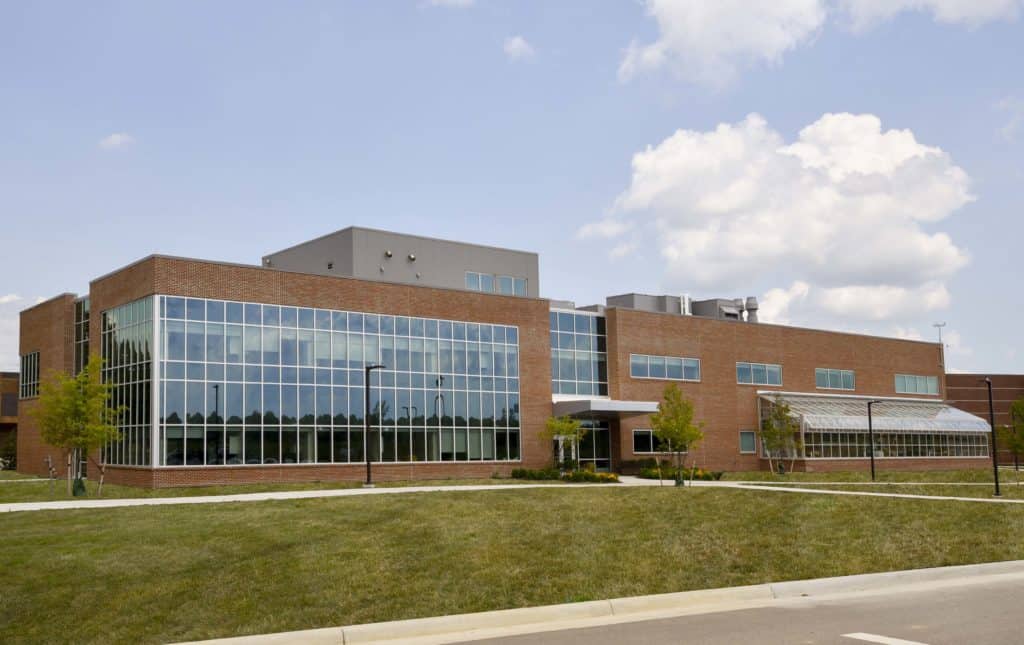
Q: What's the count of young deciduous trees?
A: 5